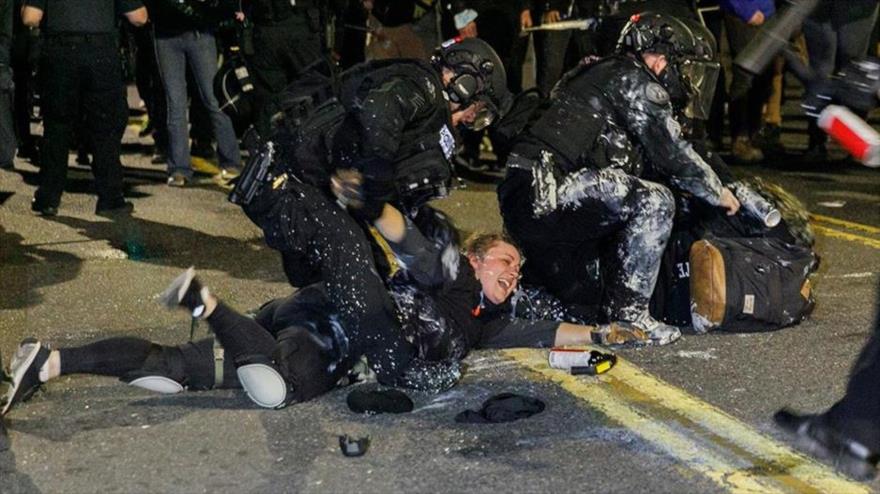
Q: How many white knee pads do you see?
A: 2